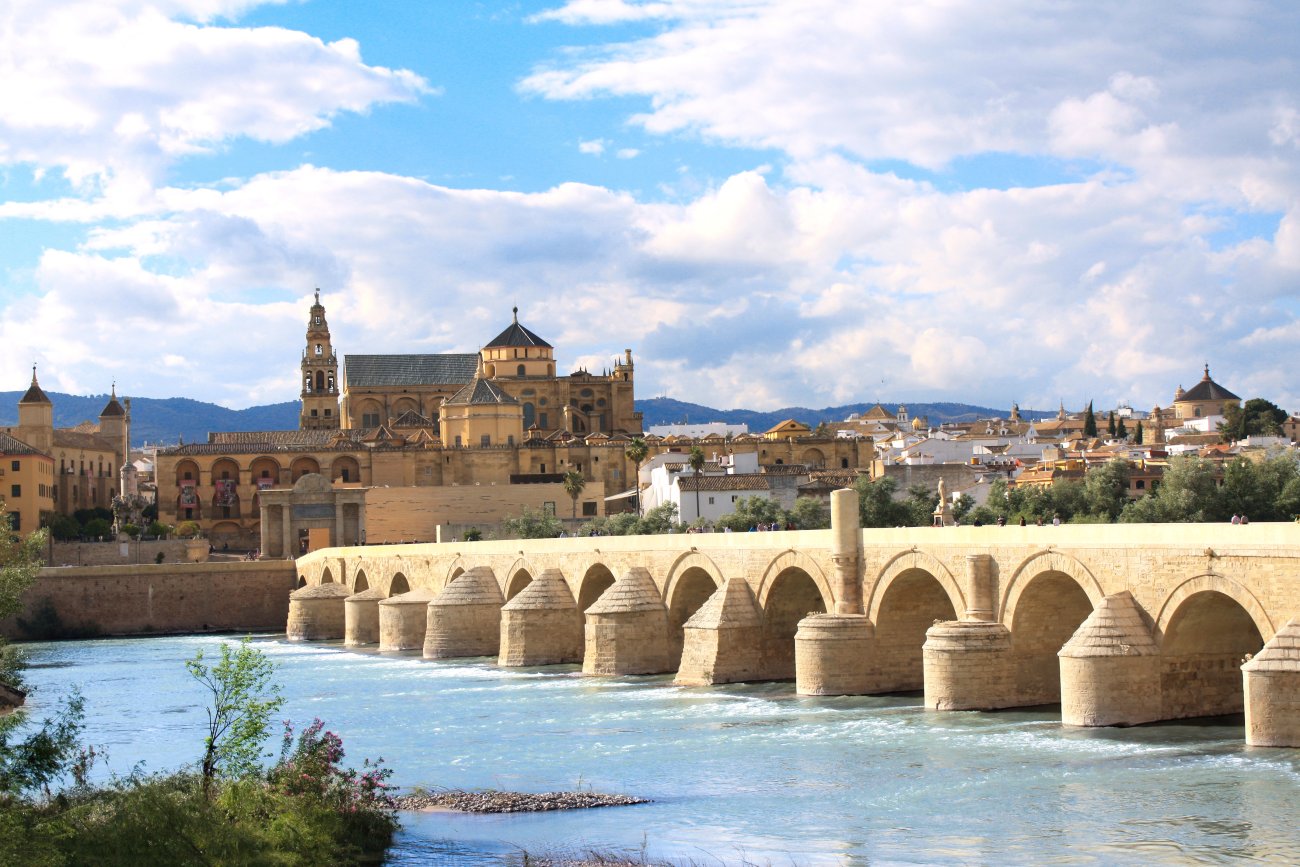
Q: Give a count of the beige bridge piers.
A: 11